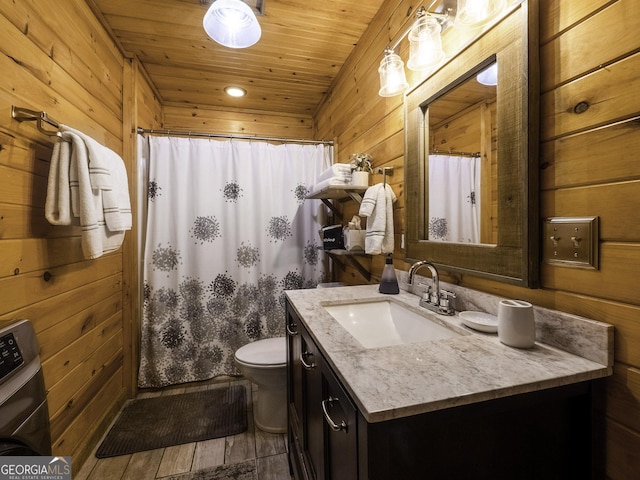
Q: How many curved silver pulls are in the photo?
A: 3